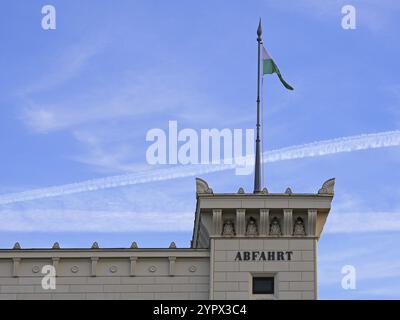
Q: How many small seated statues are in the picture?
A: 4